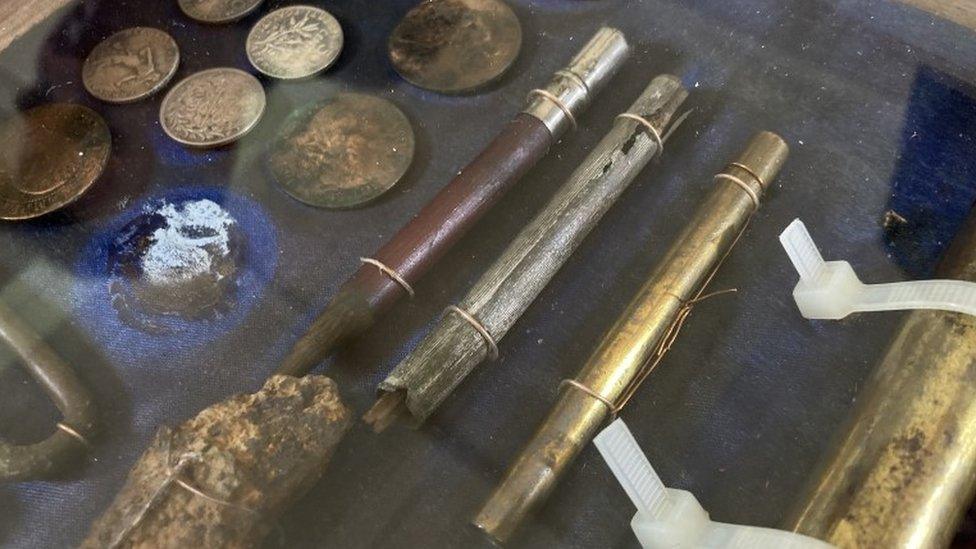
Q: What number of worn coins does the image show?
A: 7